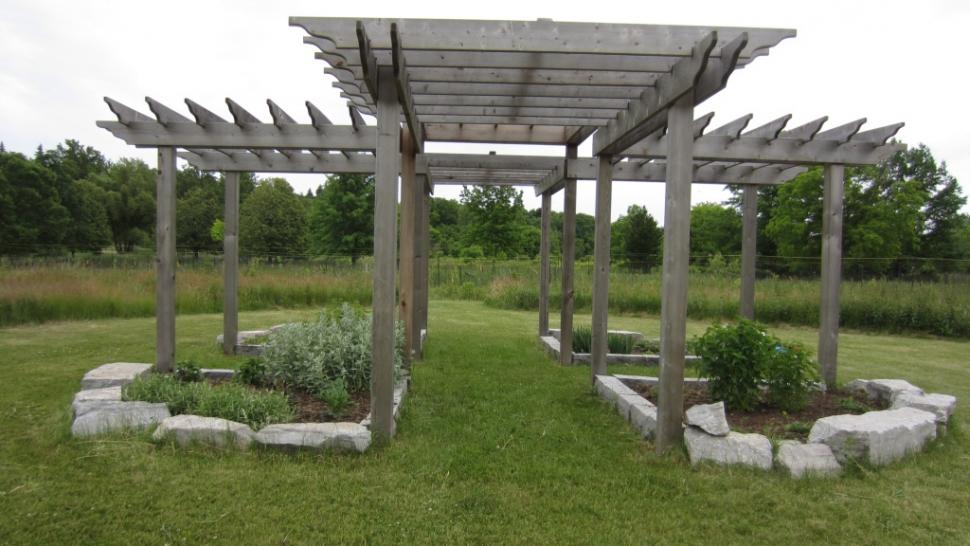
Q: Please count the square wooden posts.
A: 12